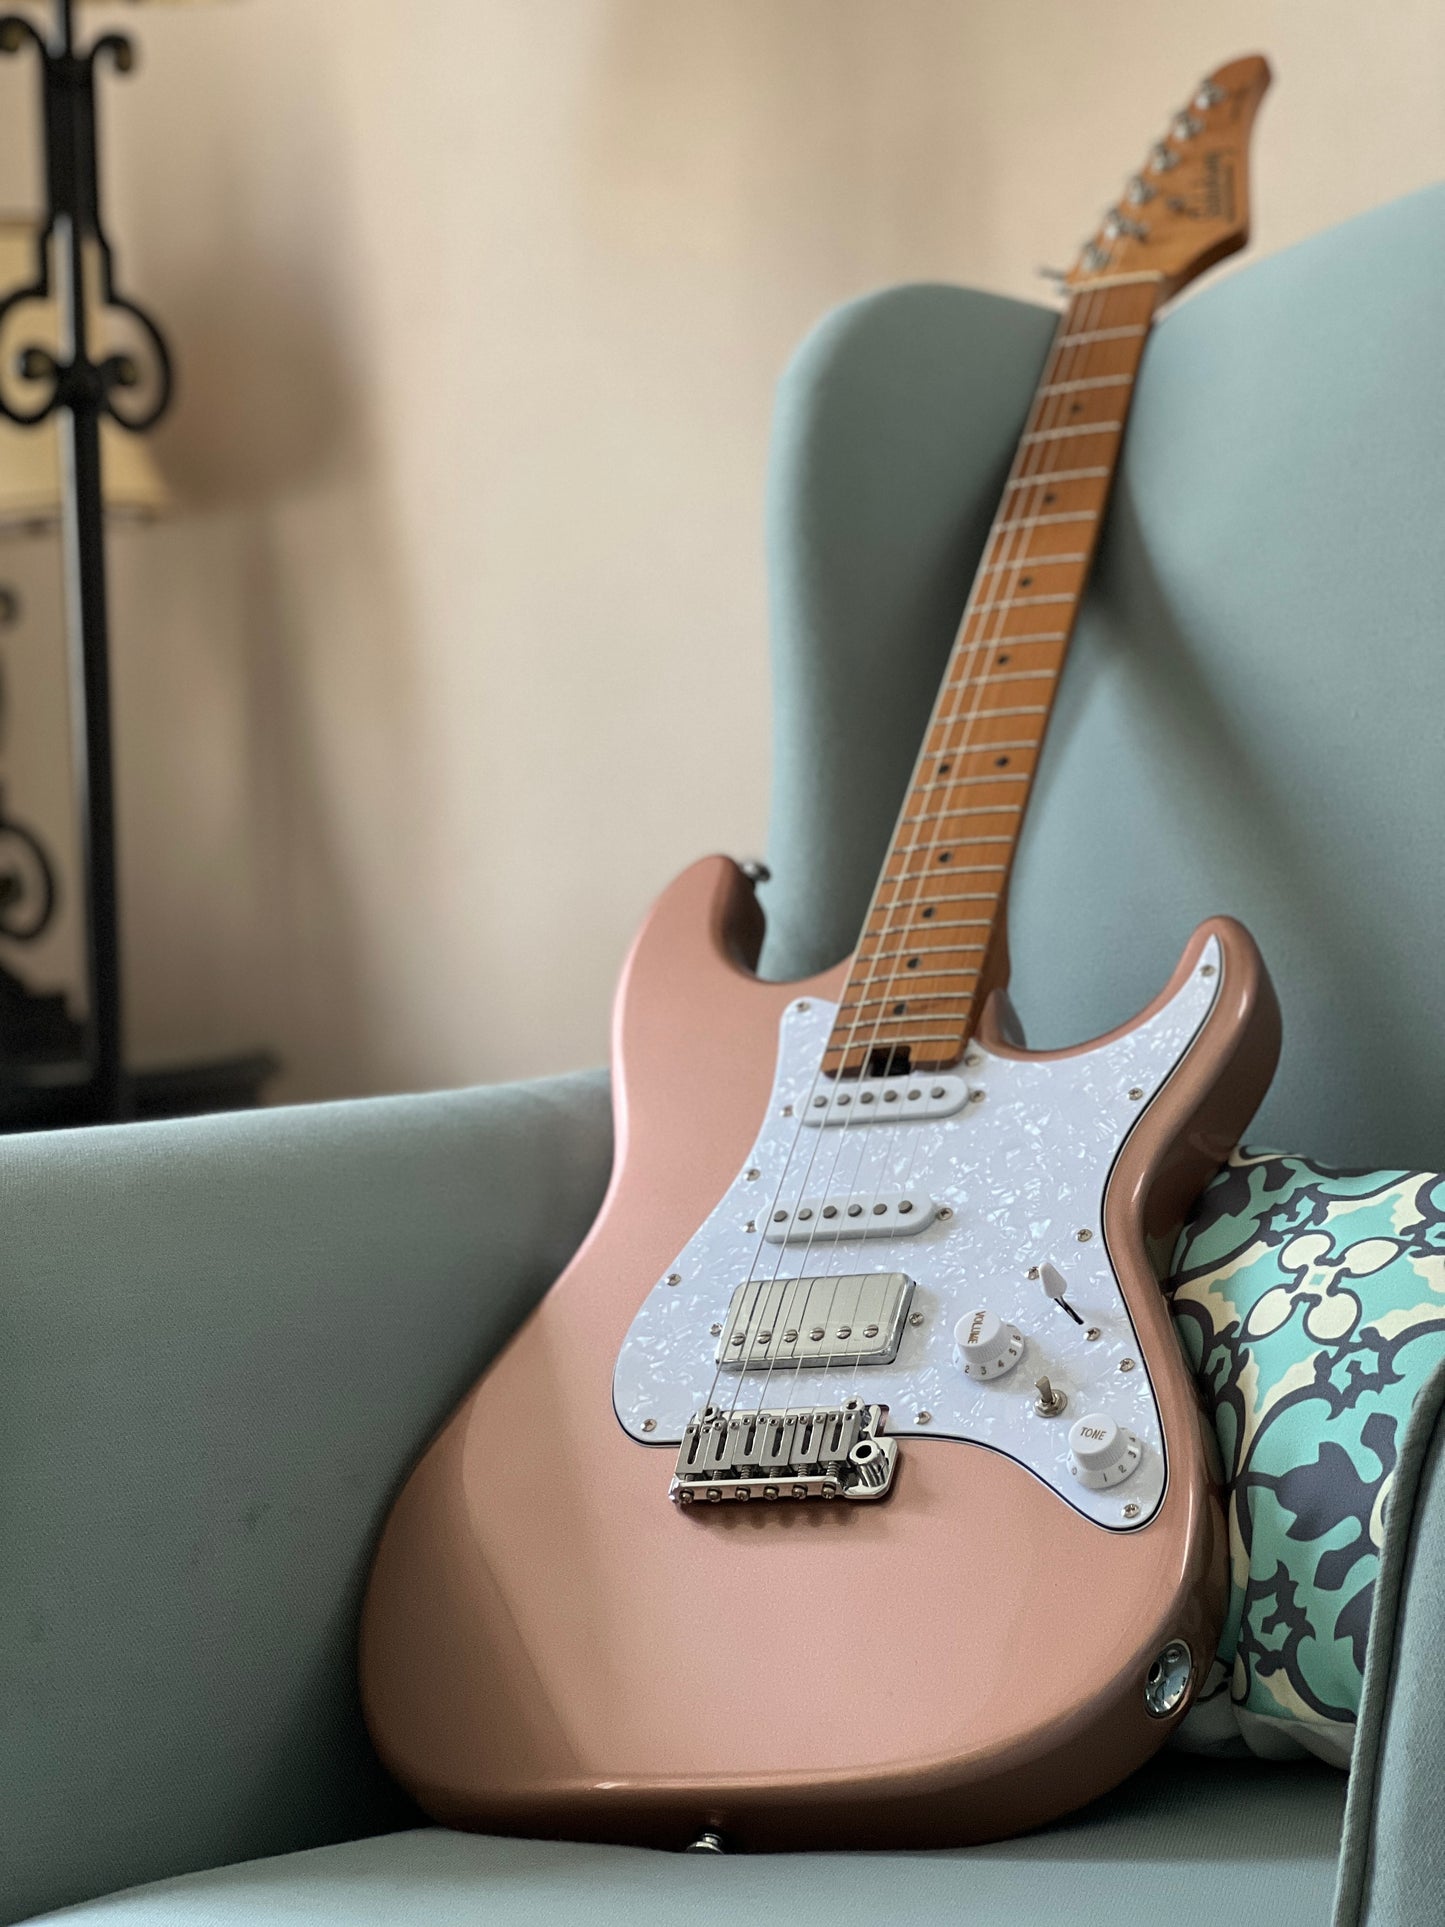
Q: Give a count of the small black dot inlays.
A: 10